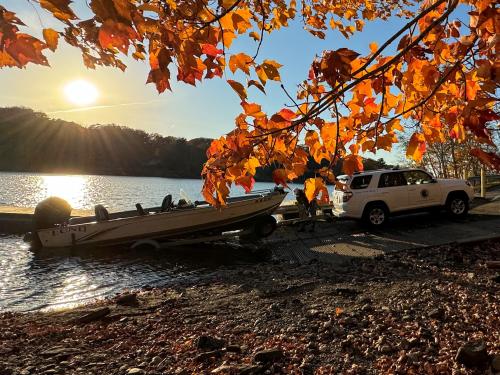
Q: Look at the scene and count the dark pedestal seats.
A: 3